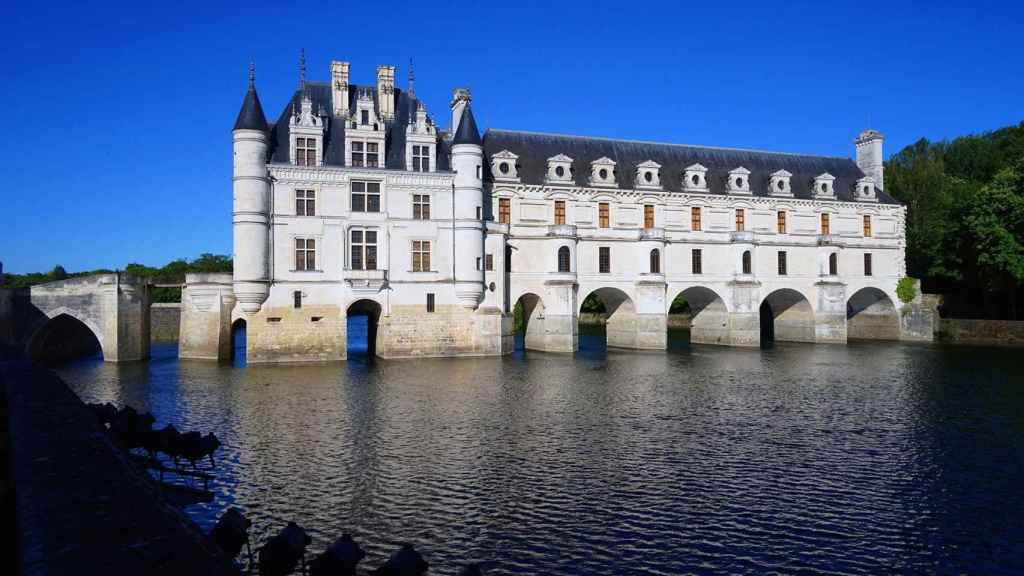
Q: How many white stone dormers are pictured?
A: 12